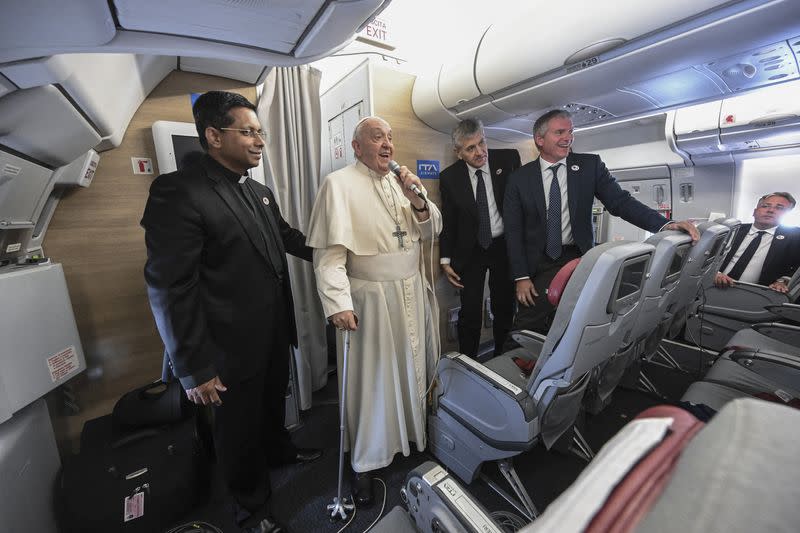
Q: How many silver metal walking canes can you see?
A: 1